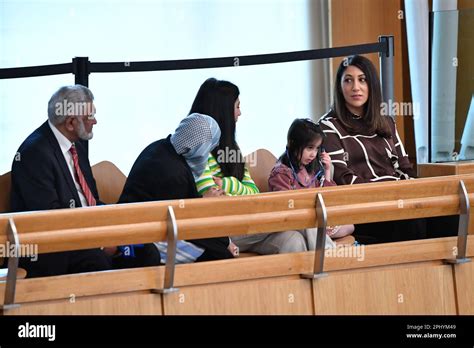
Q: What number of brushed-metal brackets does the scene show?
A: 4